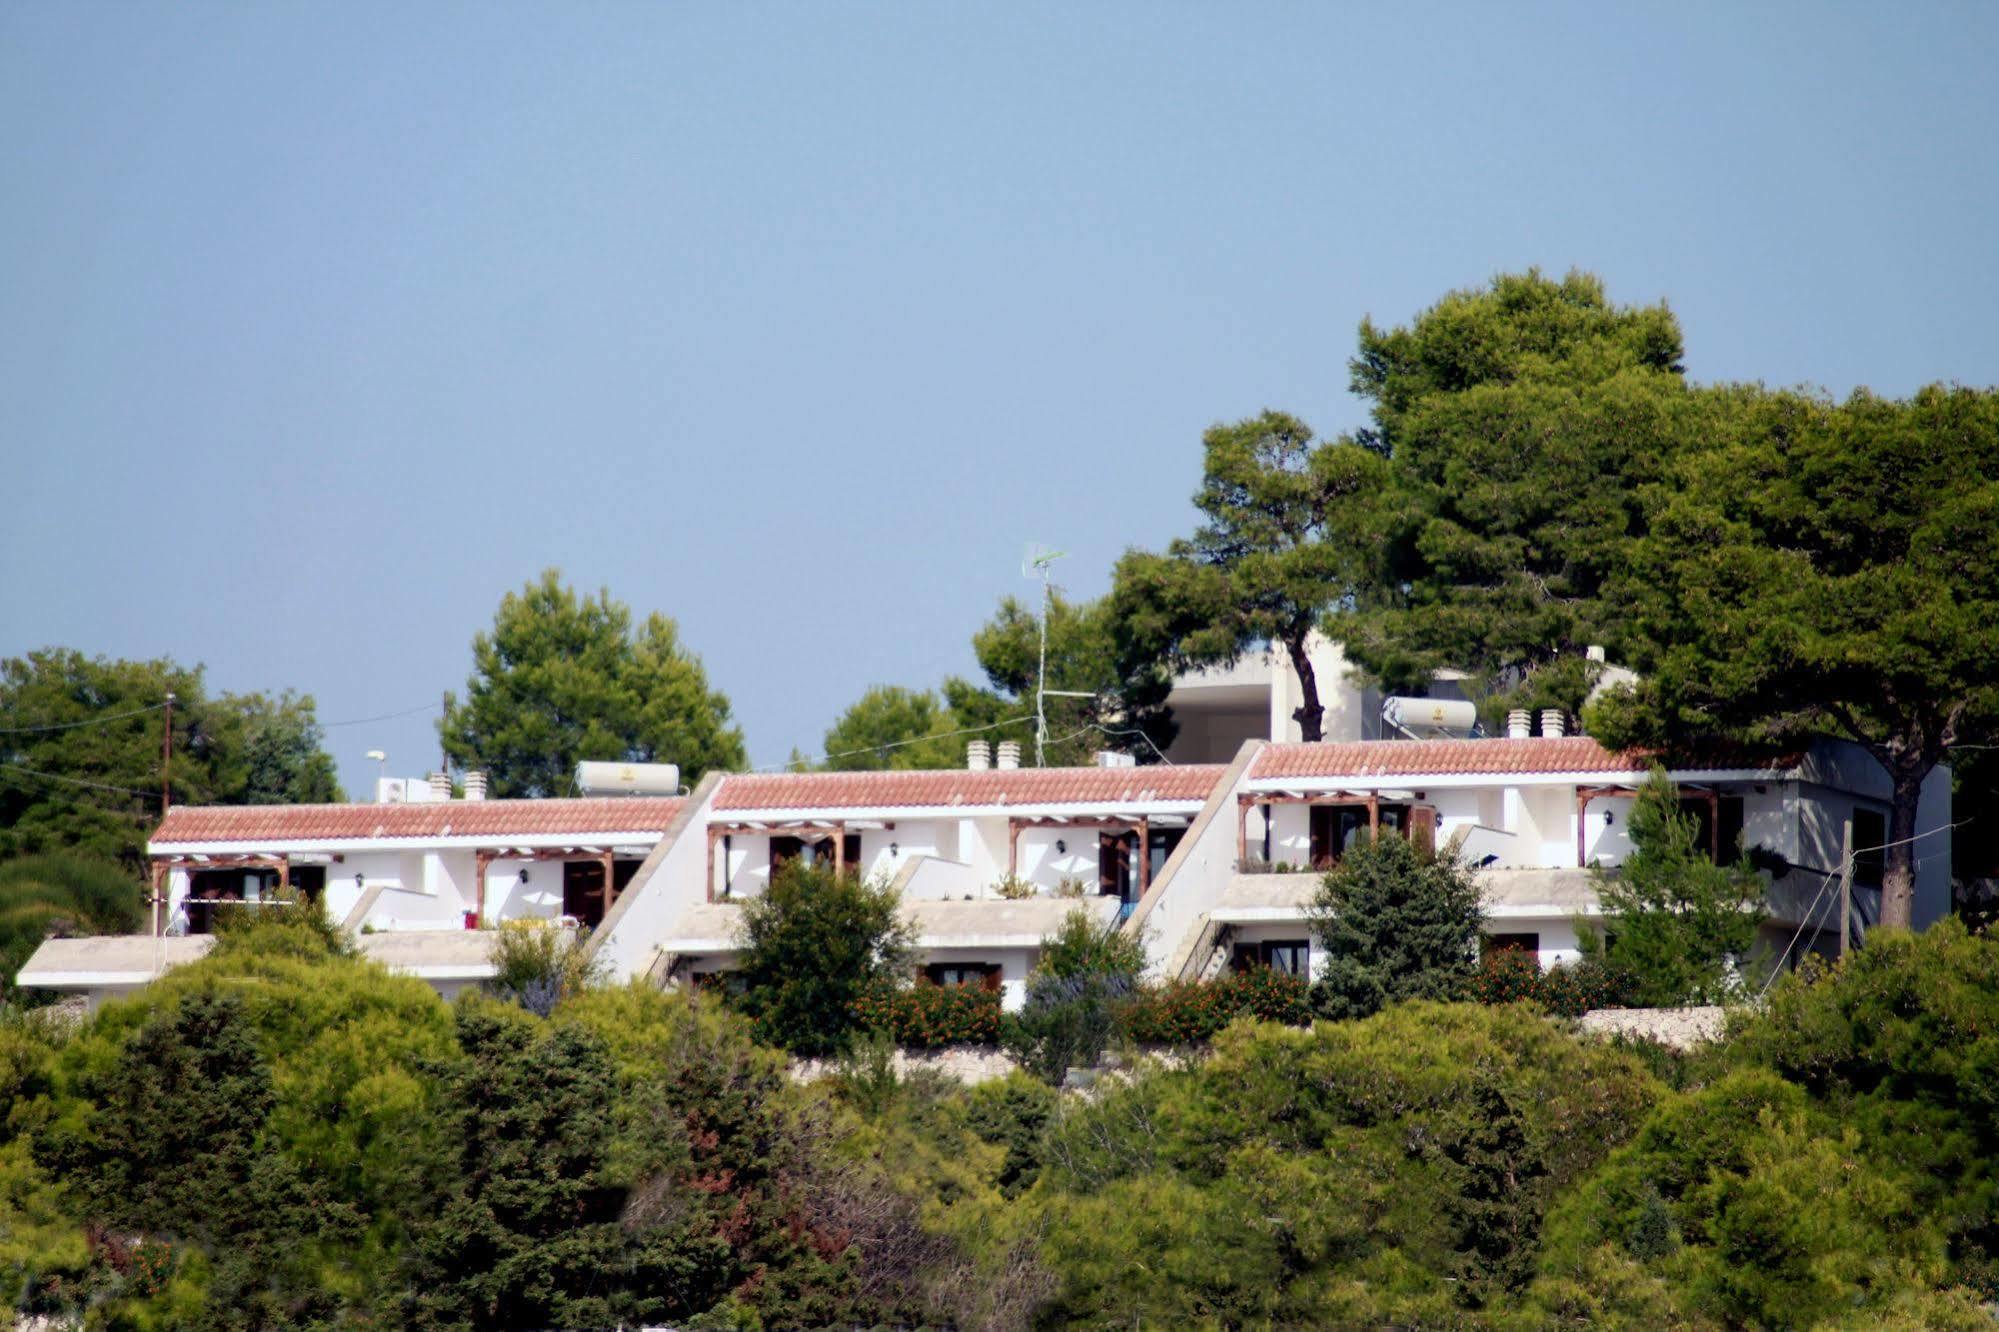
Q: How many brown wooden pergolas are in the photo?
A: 6